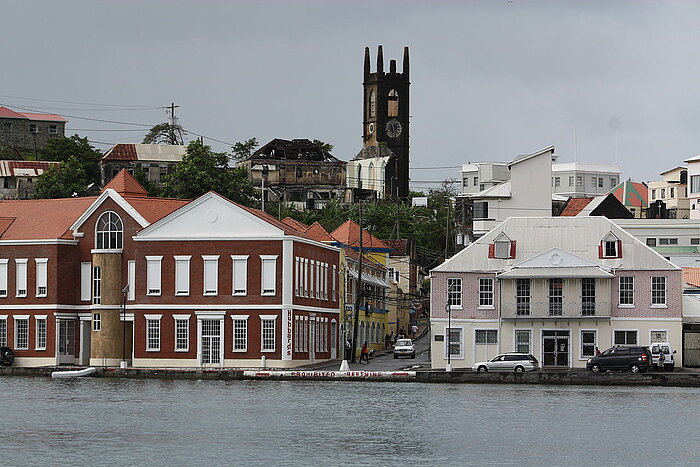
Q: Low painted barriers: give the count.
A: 1